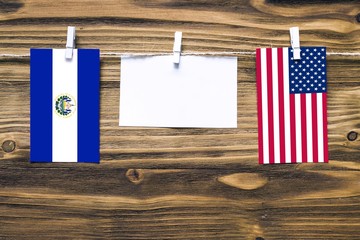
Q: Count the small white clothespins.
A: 3